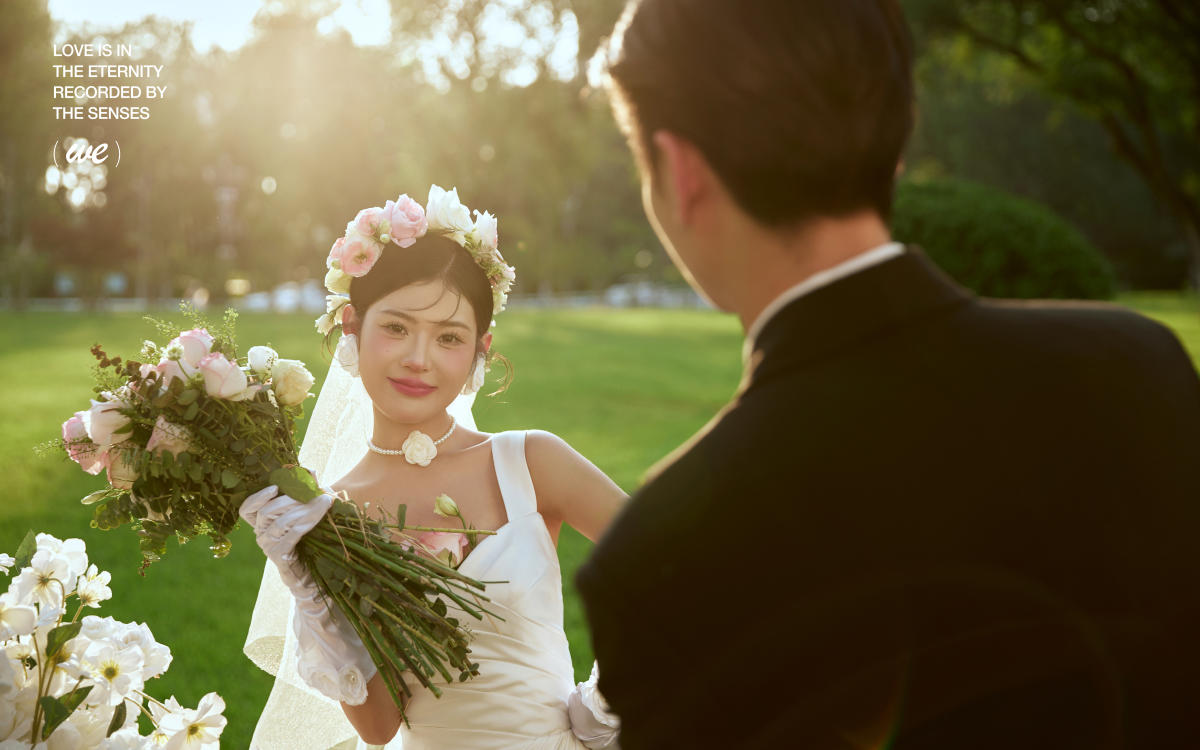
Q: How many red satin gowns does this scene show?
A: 0